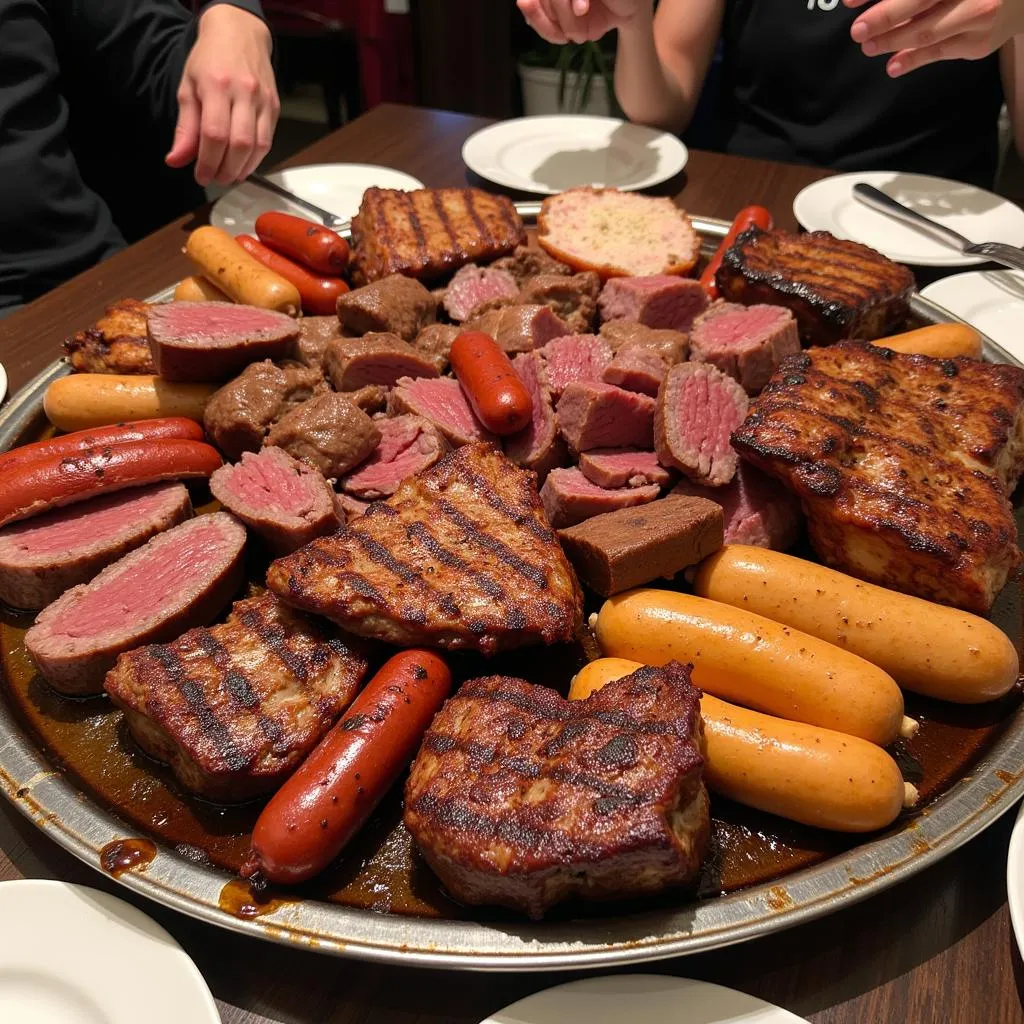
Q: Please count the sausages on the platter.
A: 14